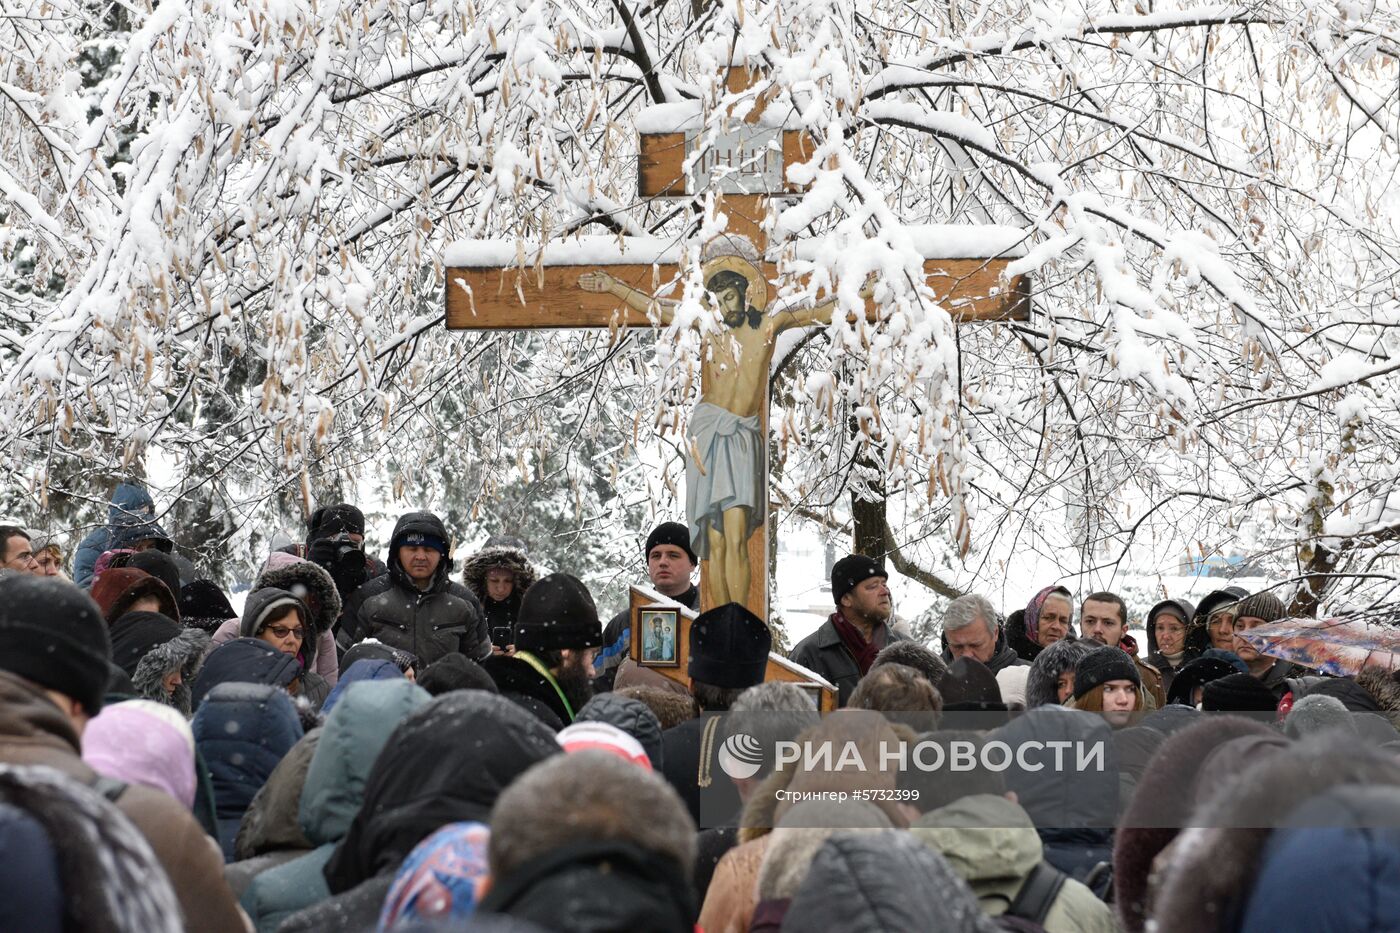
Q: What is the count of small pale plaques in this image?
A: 1